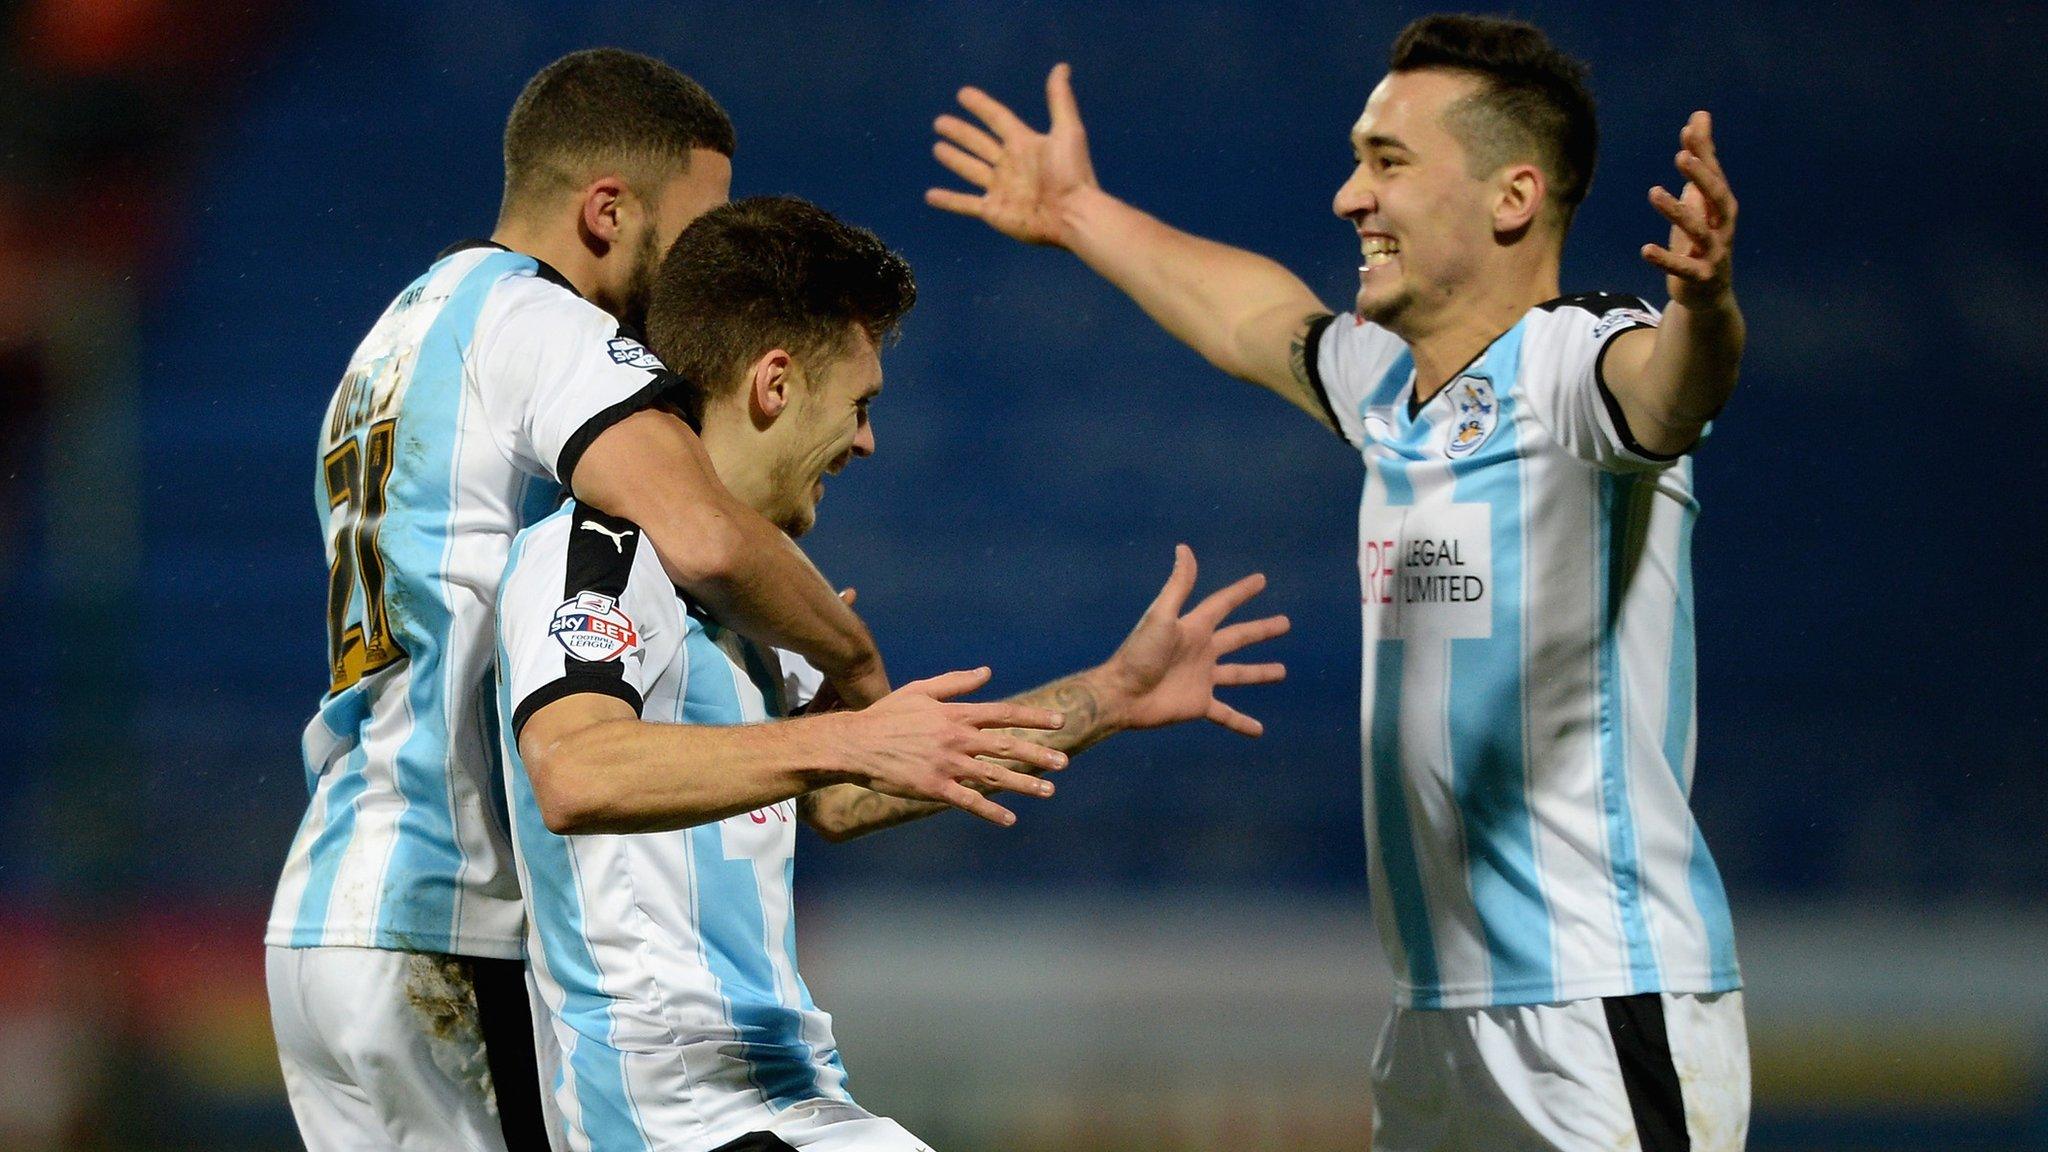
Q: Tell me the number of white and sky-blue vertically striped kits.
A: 3